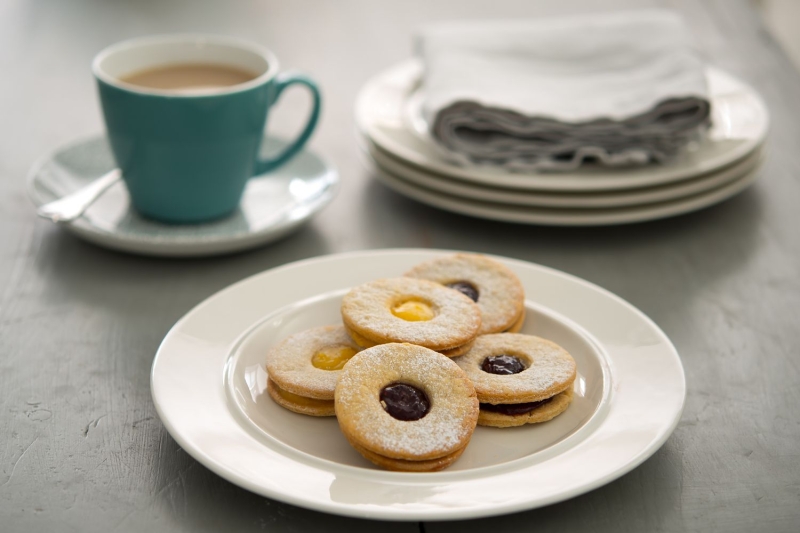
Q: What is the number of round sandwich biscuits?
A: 5